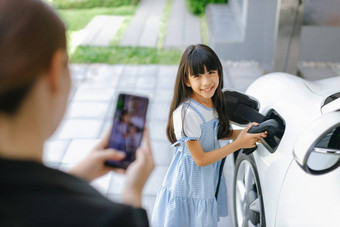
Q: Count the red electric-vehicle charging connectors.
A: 0